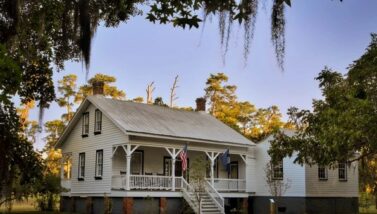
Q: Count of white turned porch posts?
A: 3